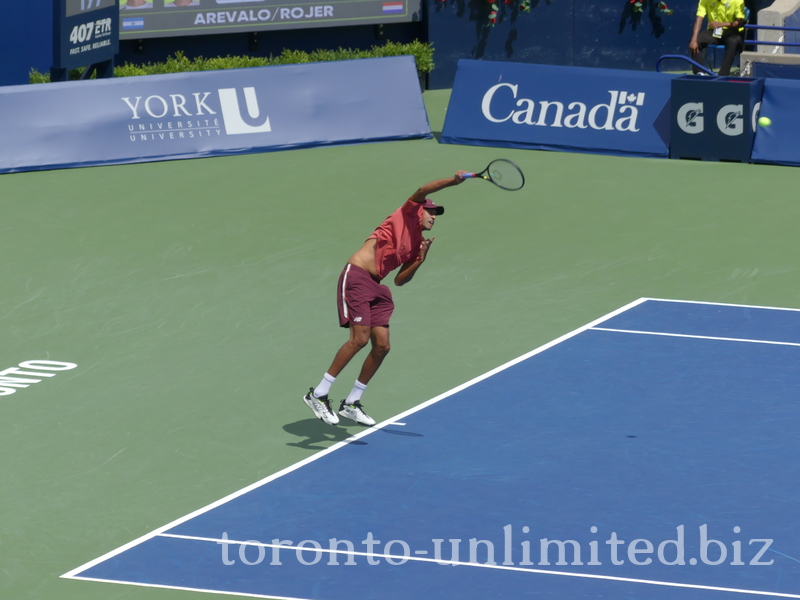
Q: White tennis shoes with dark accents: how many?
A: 2